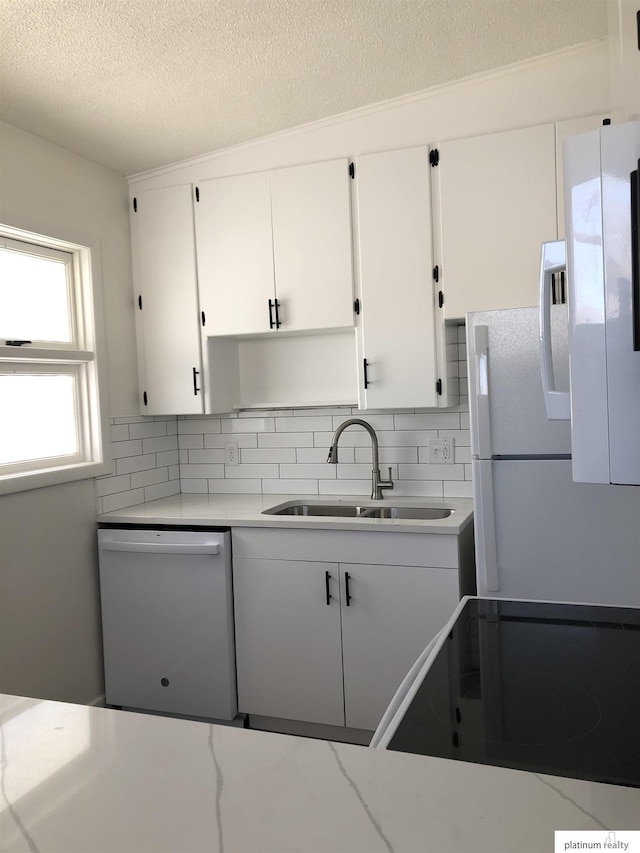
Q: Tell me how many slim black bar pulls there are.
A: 8